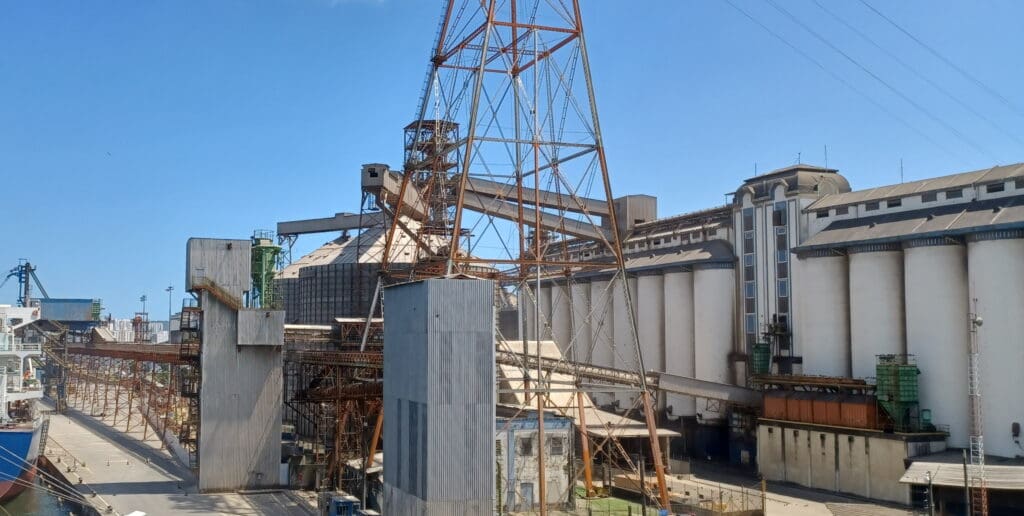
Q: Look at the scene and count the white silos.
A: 13